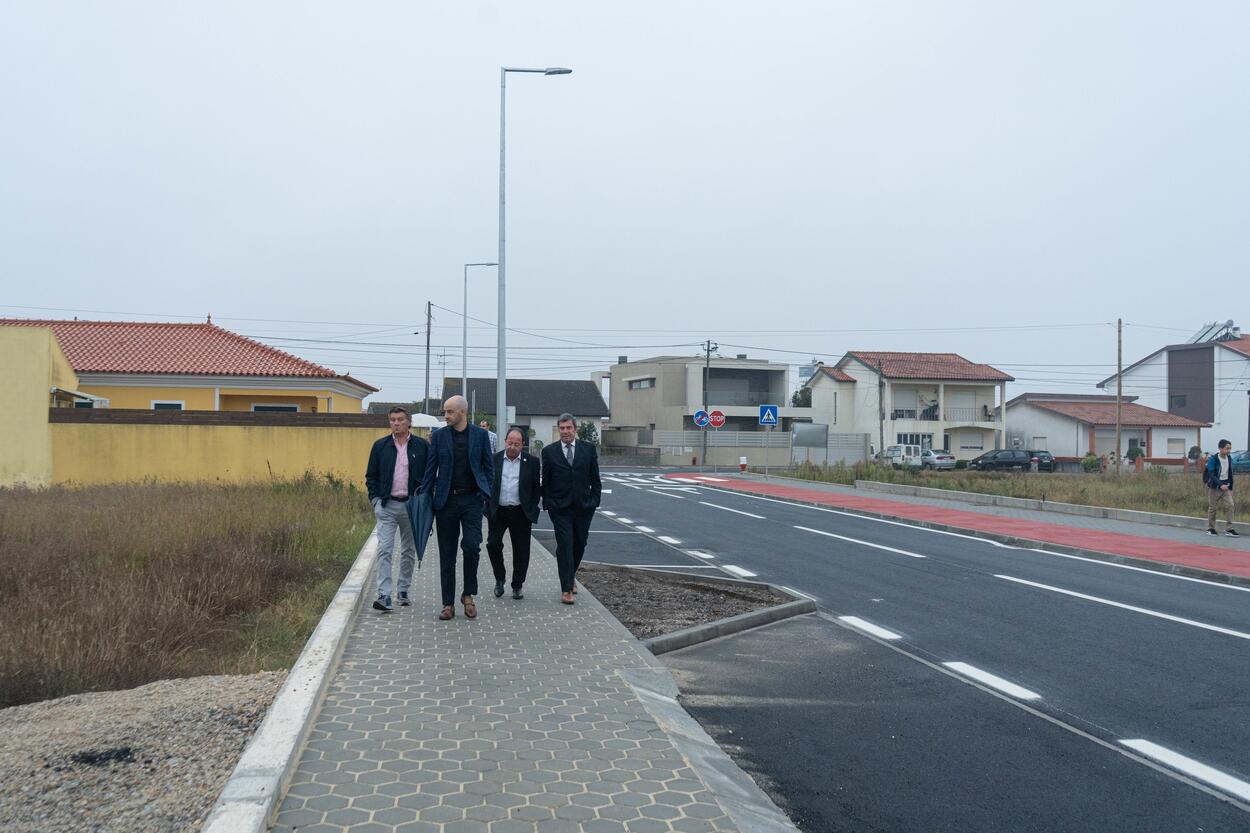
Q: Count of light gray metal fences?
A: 1